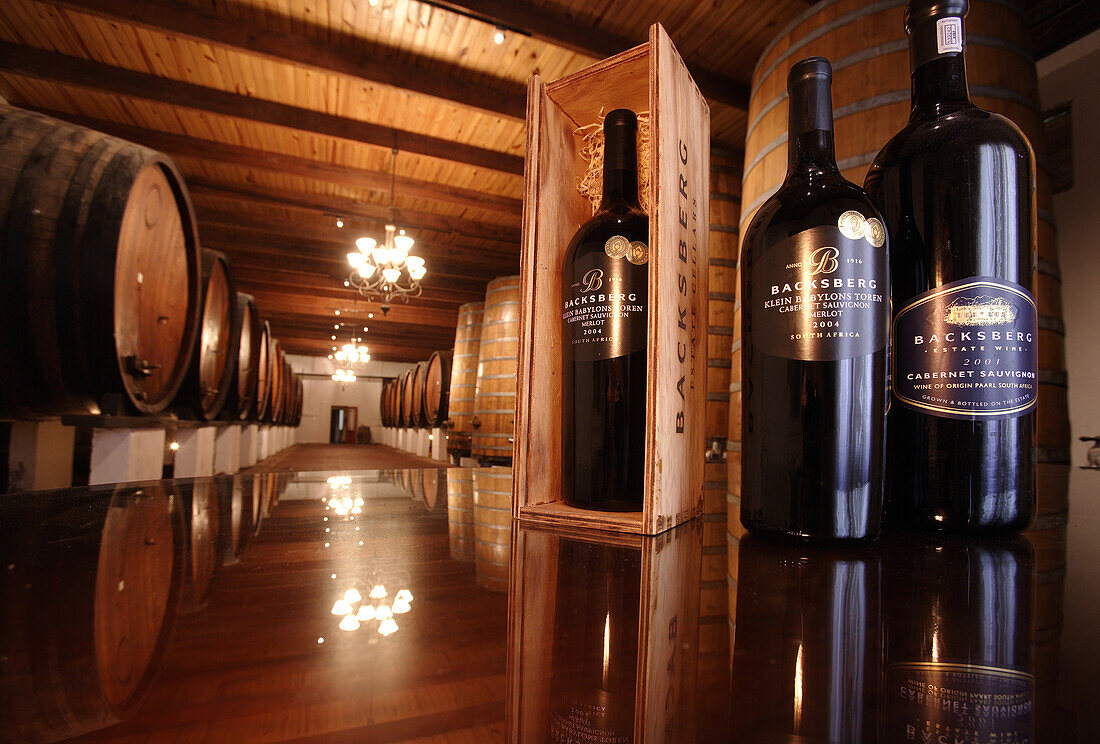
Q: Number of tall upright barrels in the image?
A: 4